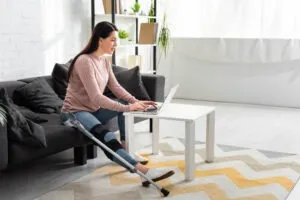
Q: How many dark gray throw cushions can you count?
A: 3